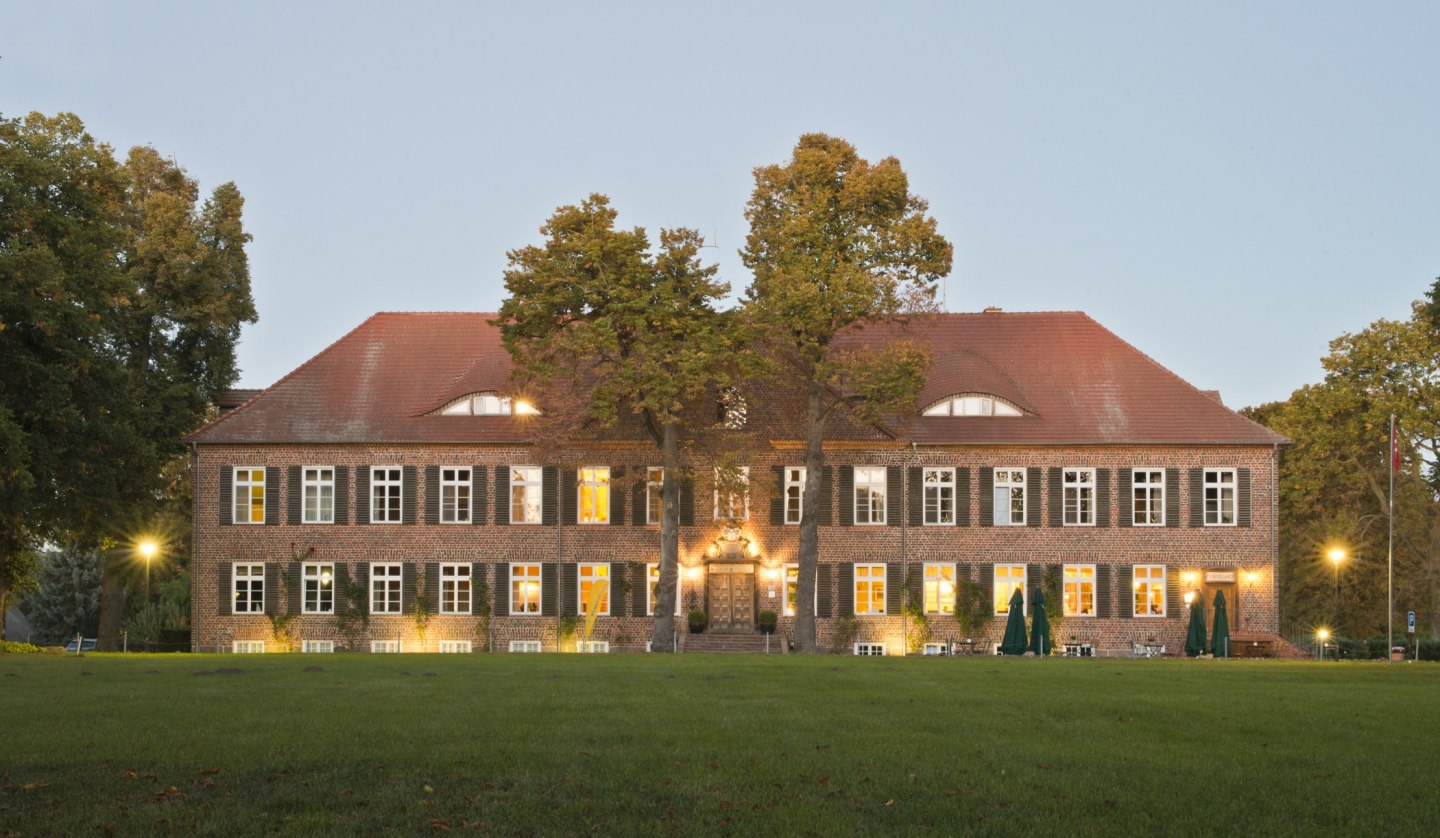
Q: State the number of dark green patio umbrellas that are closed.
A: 4